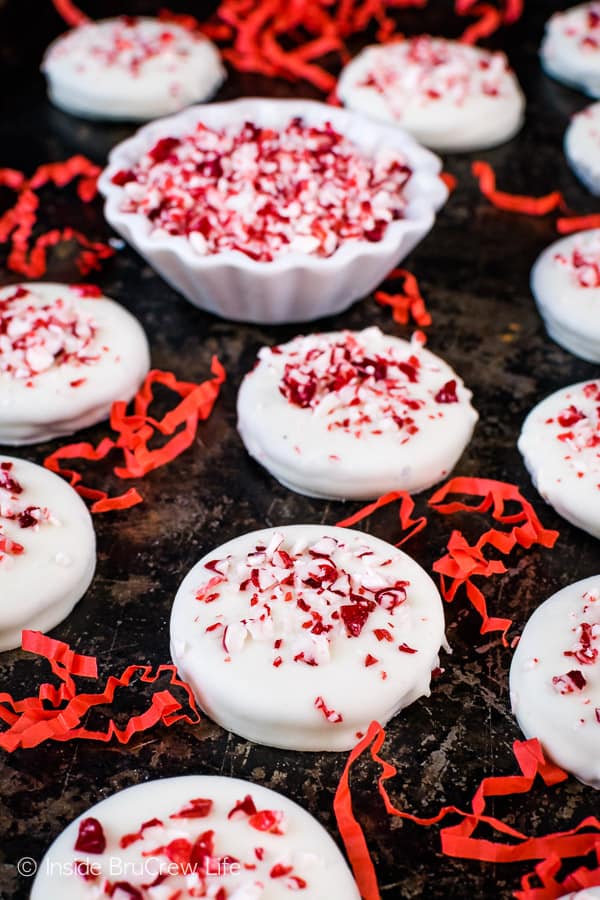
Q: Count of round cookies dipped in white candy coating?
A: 12